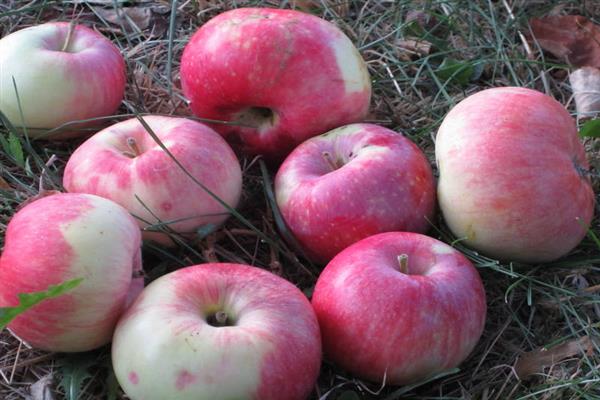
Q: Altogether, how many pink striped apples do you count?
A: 8